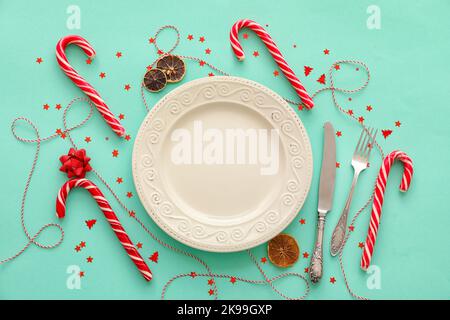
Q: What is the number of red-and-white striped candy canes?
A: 4